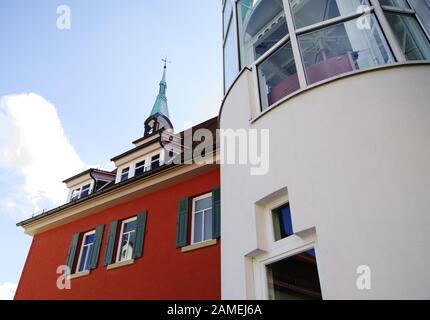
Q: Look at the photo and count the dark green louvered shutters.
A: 6